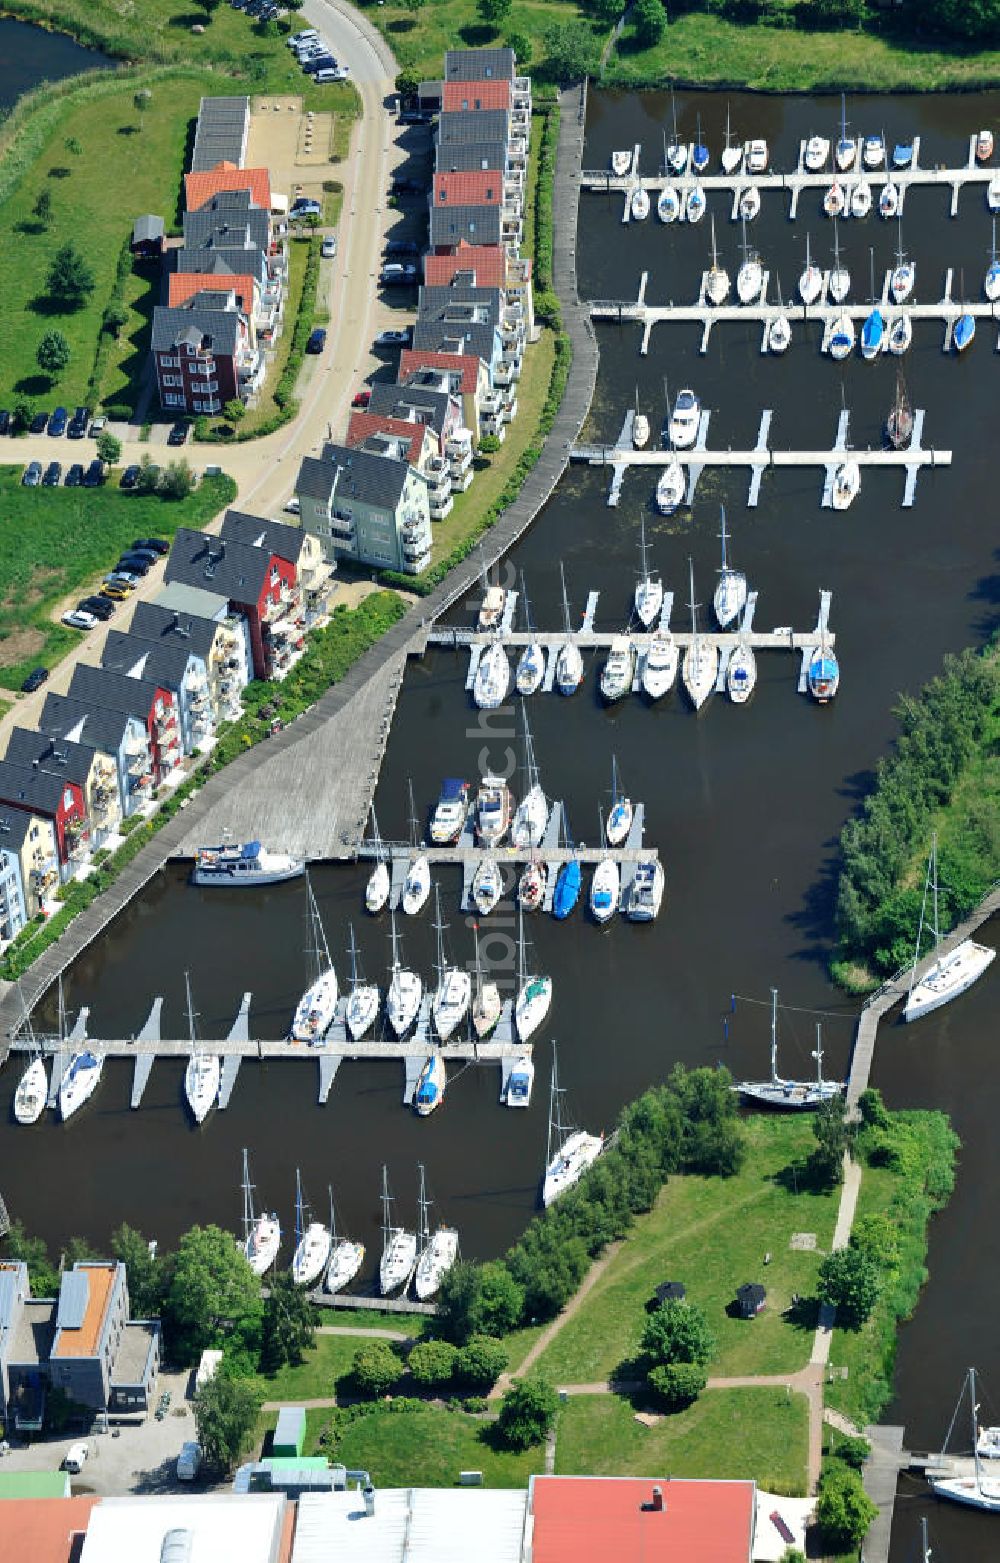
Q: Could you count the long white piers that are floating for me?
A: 6